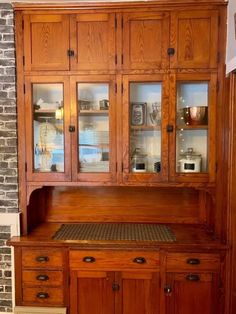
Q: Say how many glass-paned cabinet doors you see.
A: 4